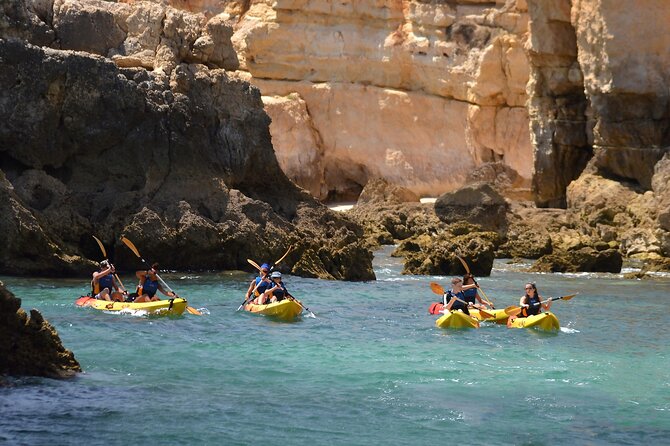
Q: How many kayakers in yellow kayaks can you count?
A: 7